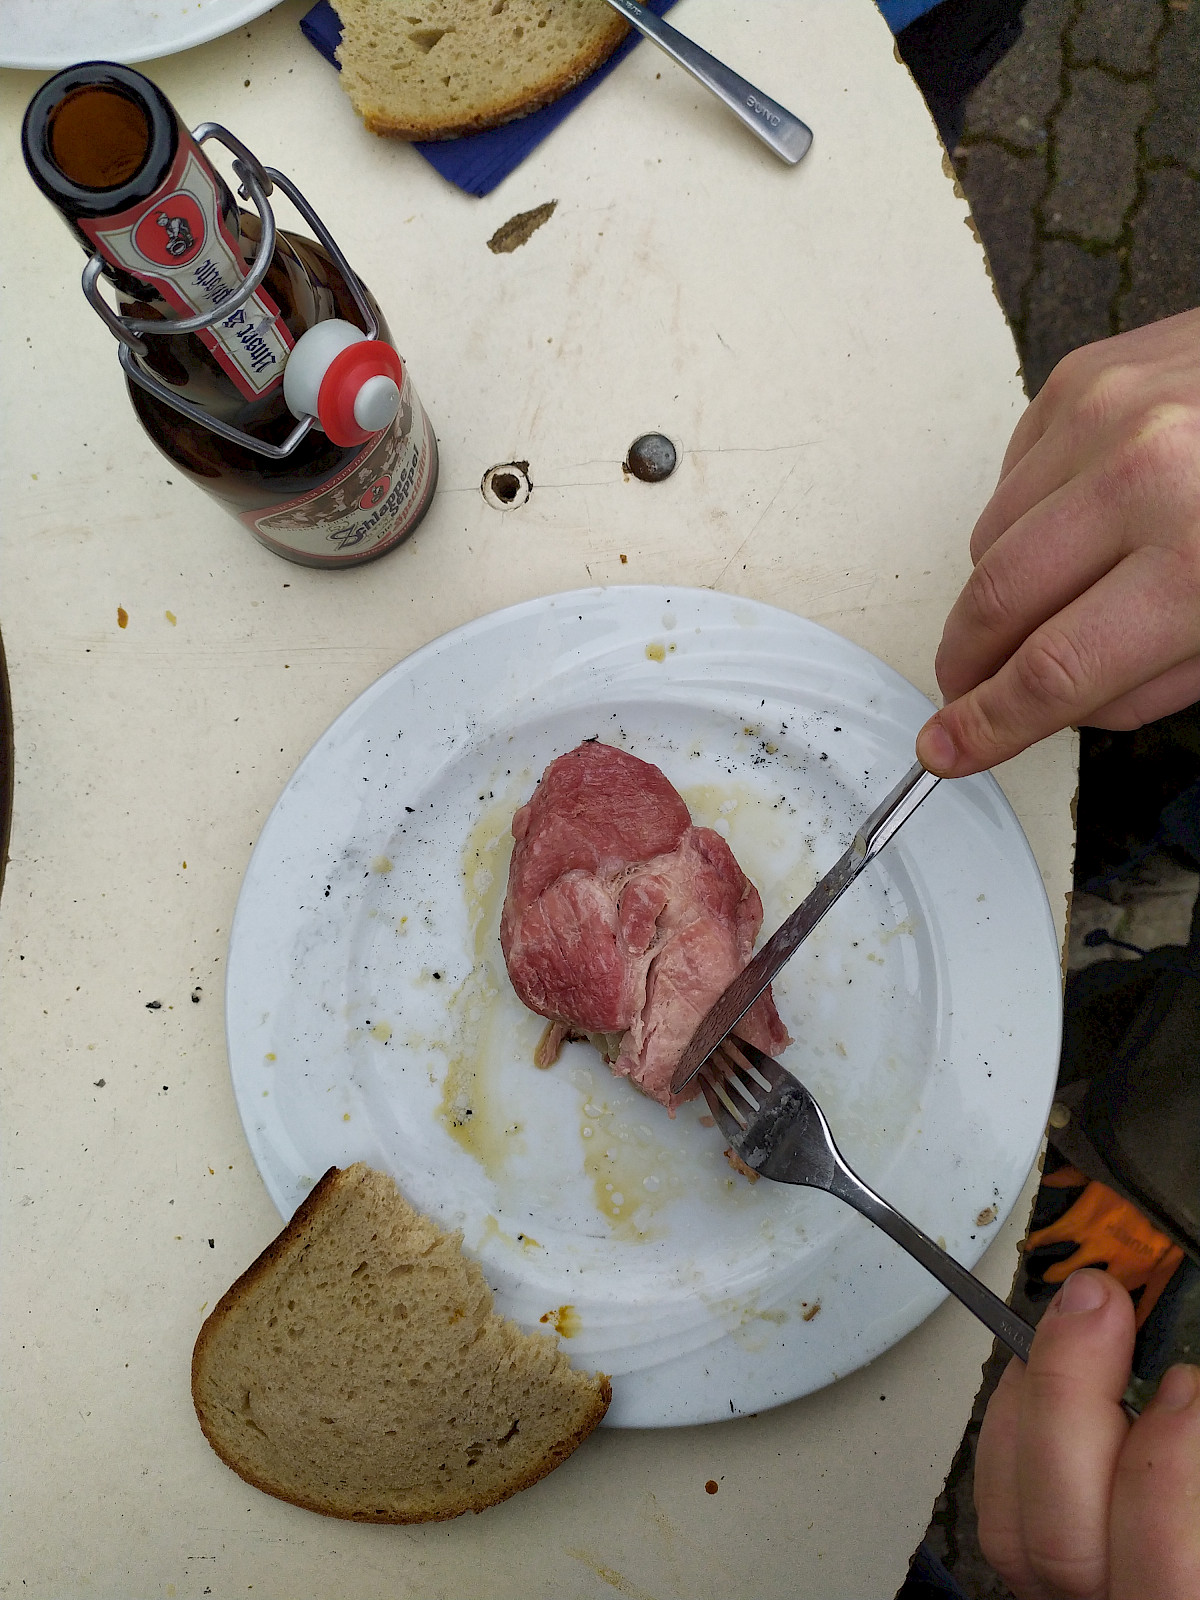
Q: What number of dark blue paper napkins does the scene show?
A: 1